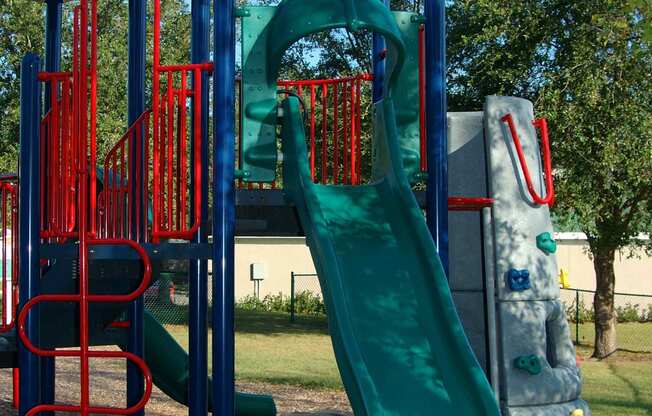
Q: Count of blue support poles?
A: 7